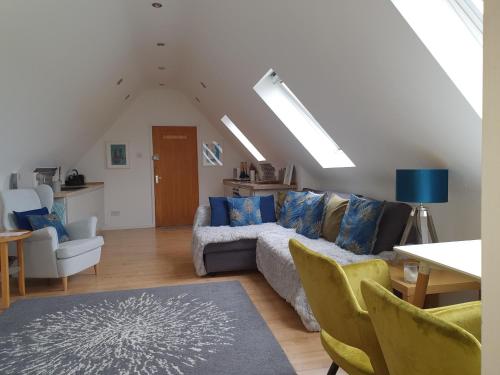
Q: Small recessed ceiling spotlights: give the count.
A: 8